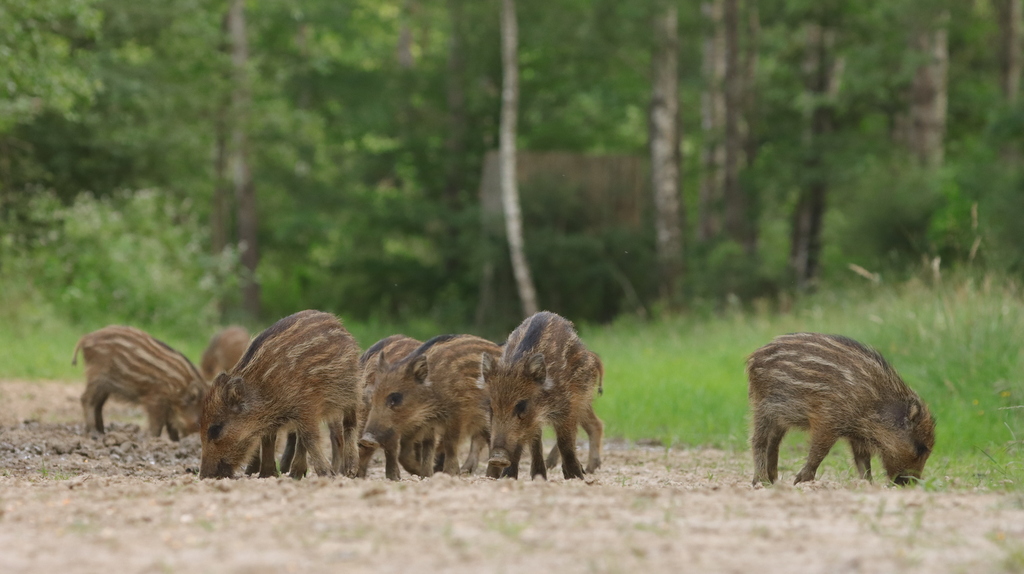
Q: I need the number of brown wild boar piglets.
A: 7